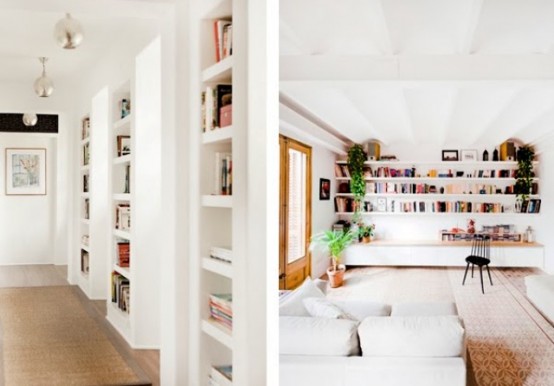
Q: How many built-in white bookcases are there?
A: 3